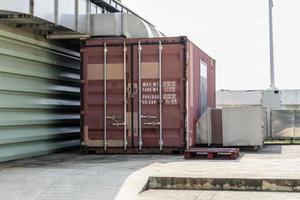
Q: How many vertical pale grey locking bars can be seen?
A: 4